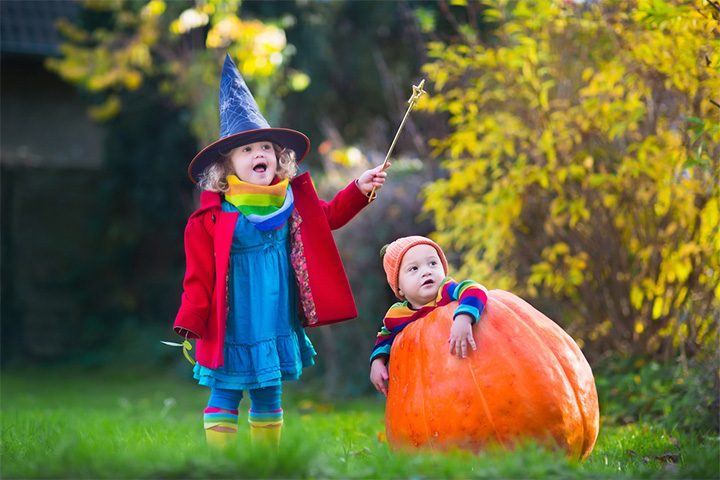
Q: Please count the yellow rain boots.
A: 2